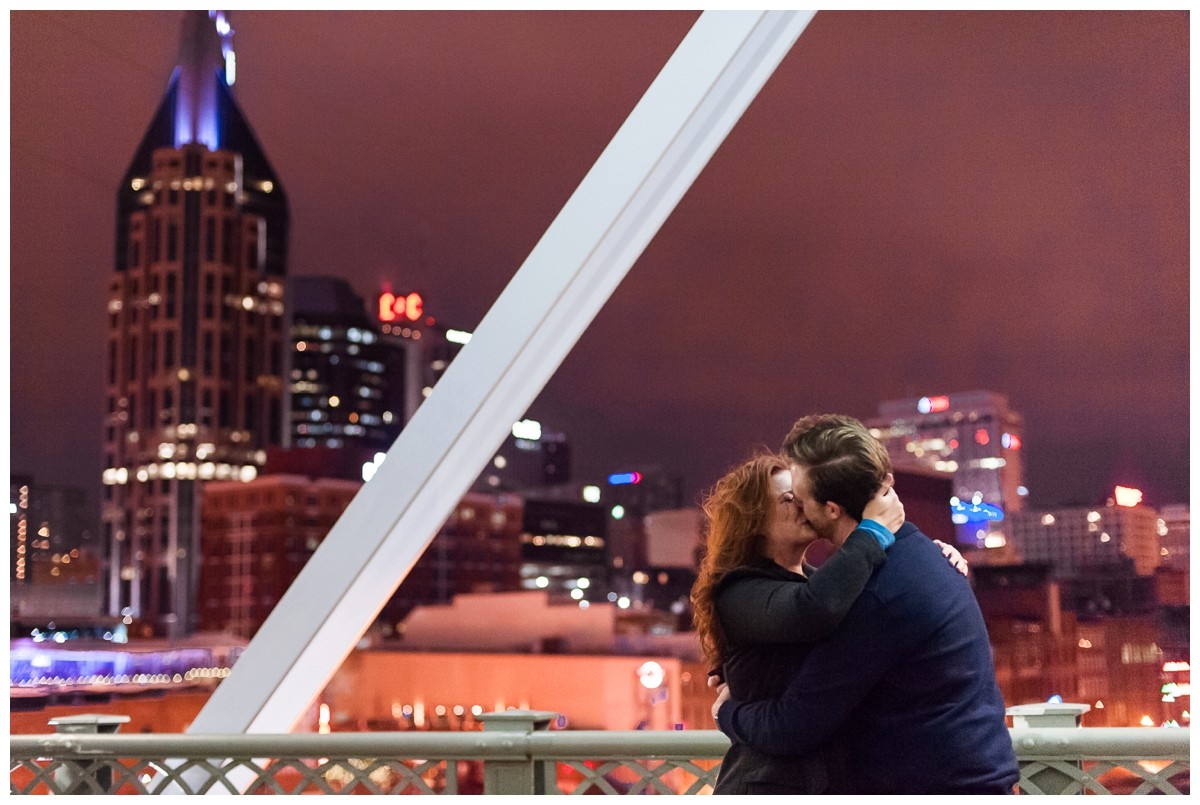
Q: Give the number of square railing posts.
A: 3